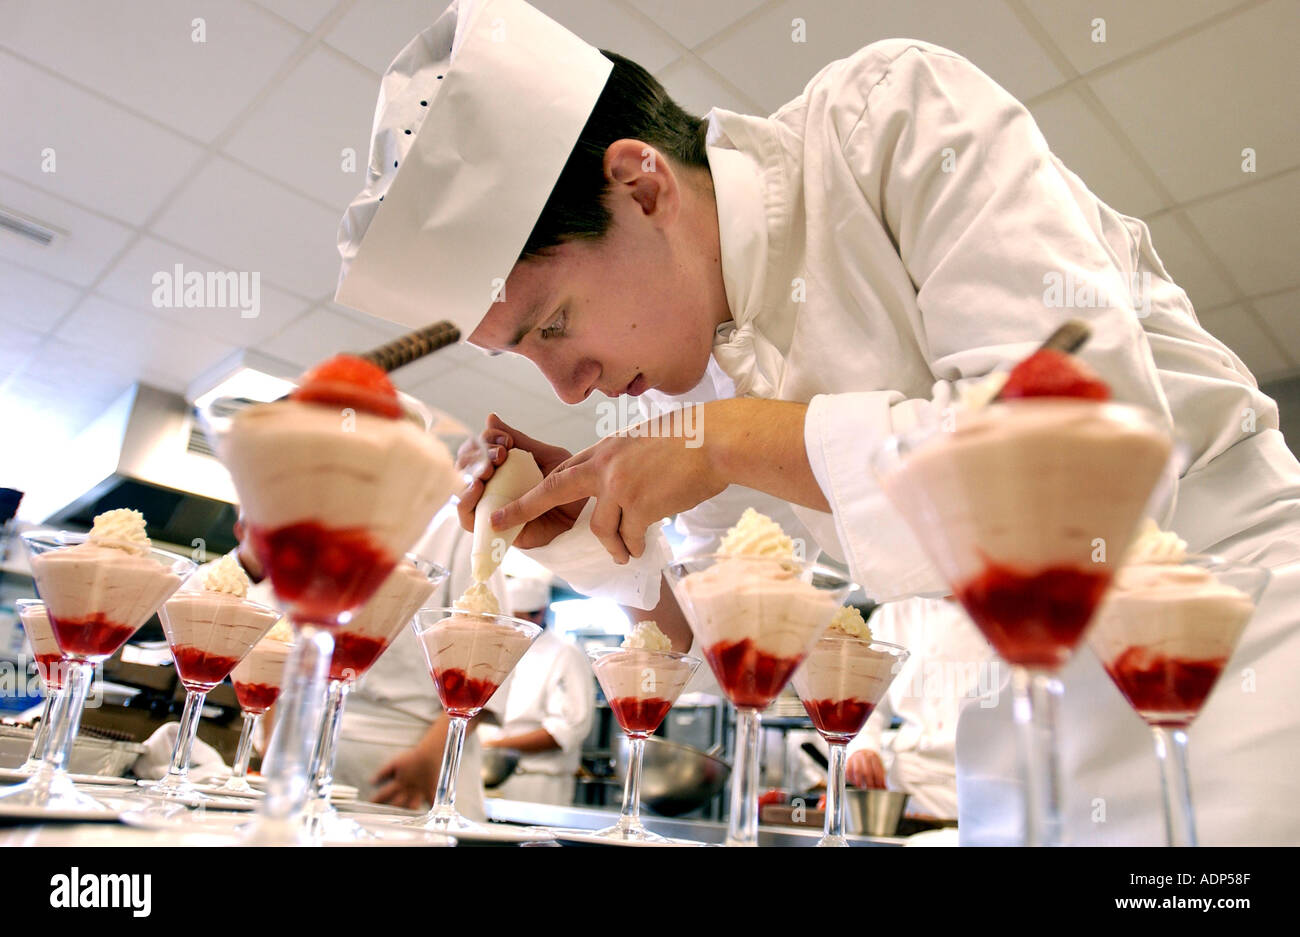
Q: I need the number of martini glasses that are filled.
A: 12